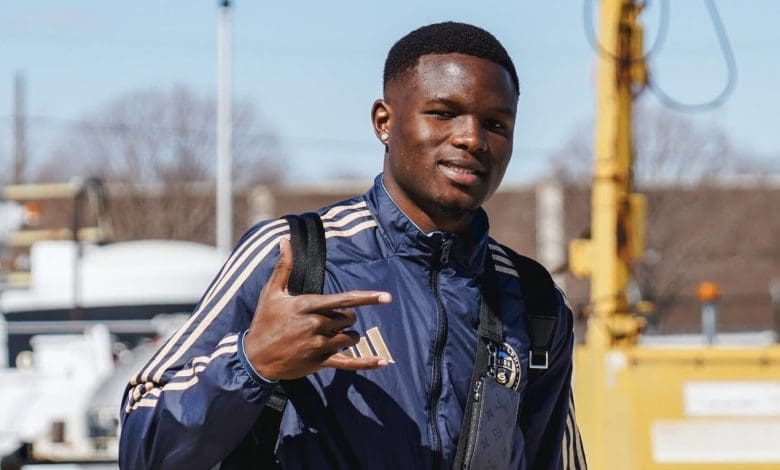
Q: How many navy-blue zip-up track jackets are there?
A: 1